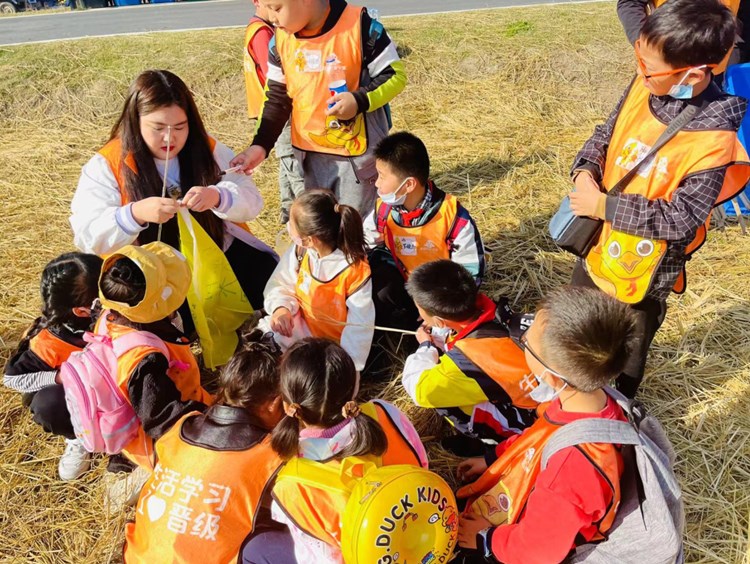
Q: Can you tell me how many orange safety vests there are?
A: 13